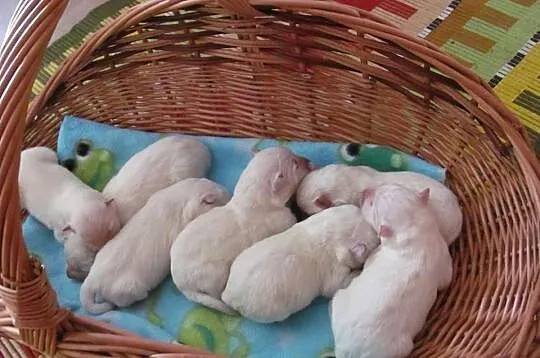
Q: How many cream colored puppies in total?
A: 7